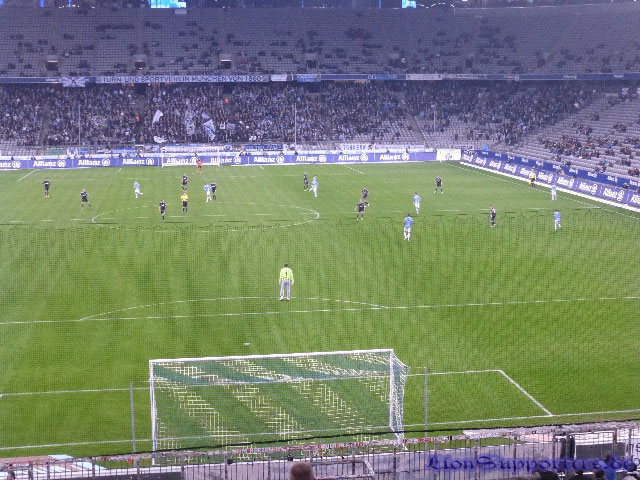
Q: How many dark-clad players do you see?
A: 10